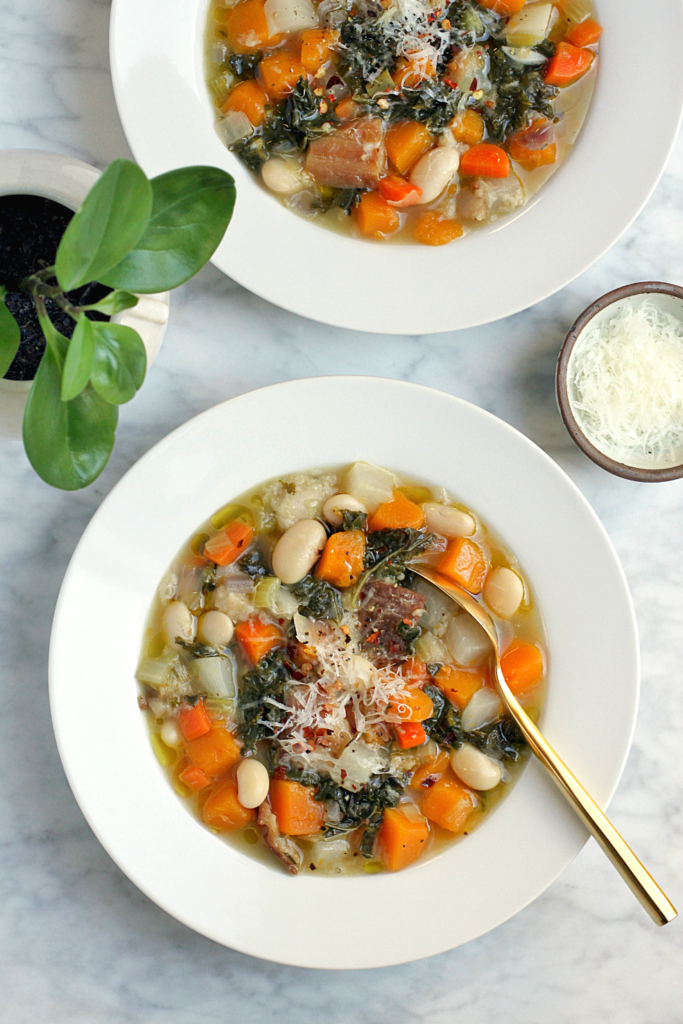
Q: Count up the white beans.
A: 11